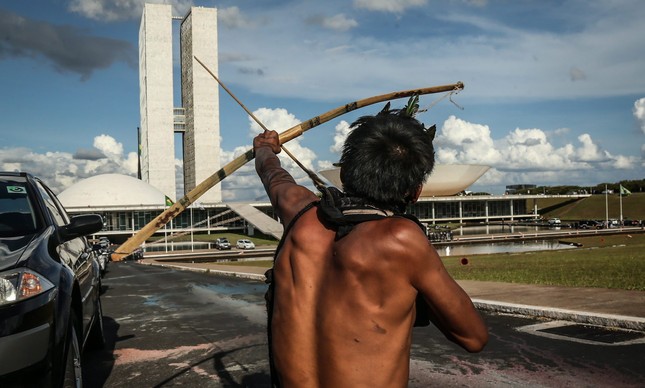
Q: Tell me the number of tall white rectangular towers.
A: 2